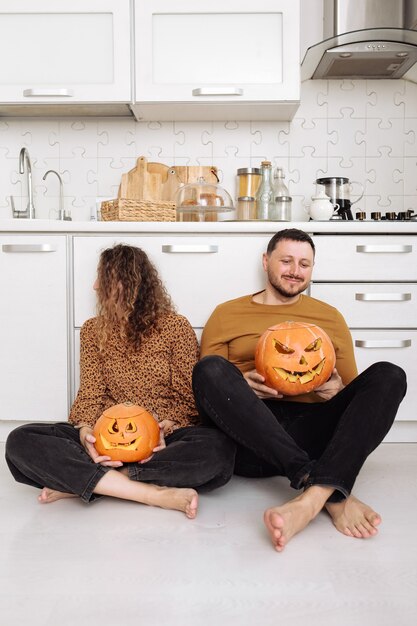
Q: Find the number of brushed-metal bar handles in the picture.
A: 7